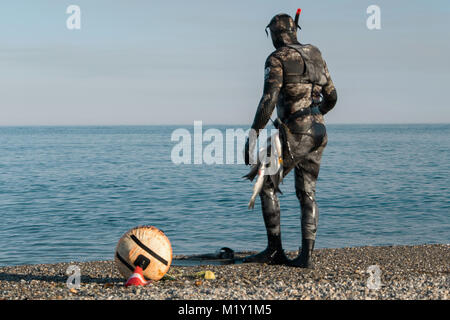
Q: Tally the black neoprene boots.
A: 2